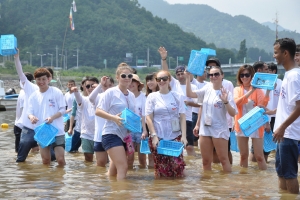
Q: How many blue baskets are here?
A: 13